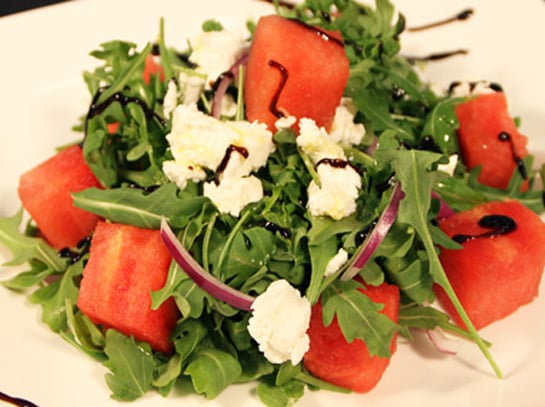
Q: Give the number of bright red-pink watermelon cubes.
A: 6